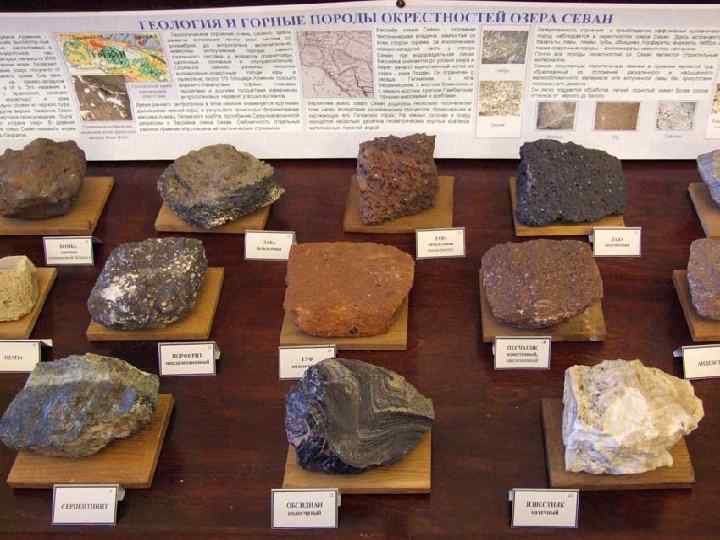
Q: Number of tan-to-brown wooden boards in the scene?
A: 13